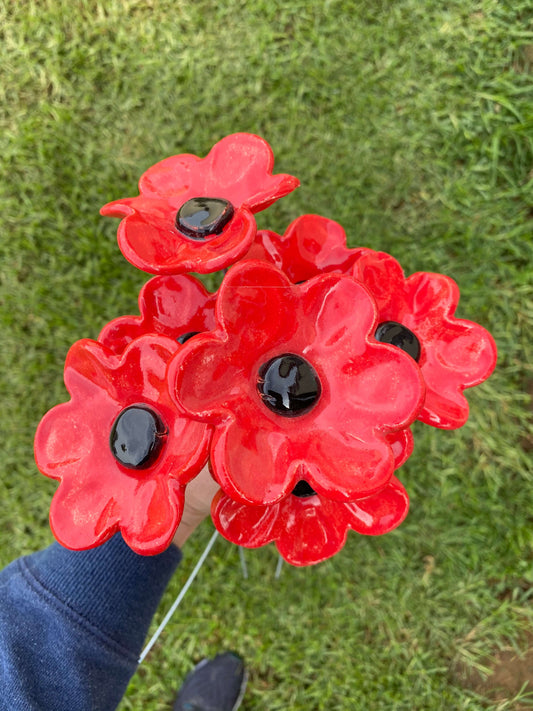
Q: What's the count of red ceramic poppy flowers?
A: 7